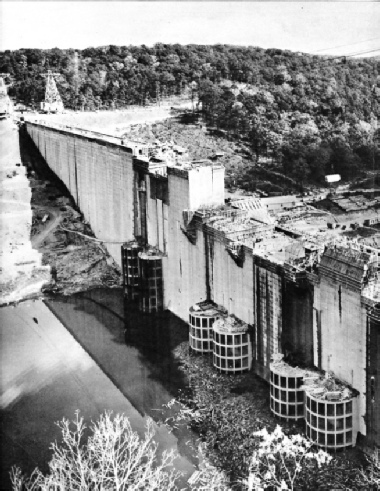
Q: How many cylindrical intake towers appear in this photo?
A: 6